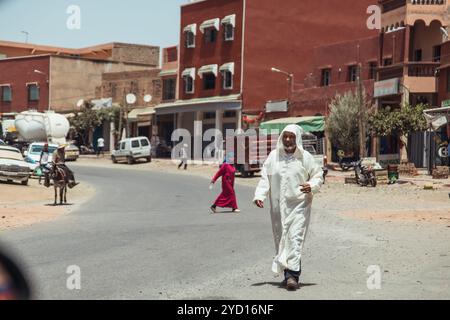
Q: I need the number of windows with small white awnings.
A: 6